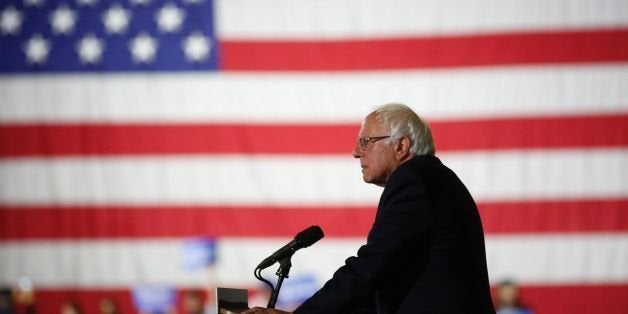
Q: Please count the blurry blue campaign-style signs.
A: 3